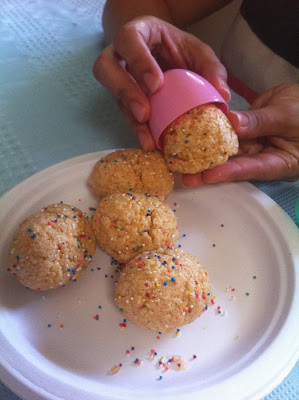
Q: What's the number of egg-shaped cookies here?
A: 5